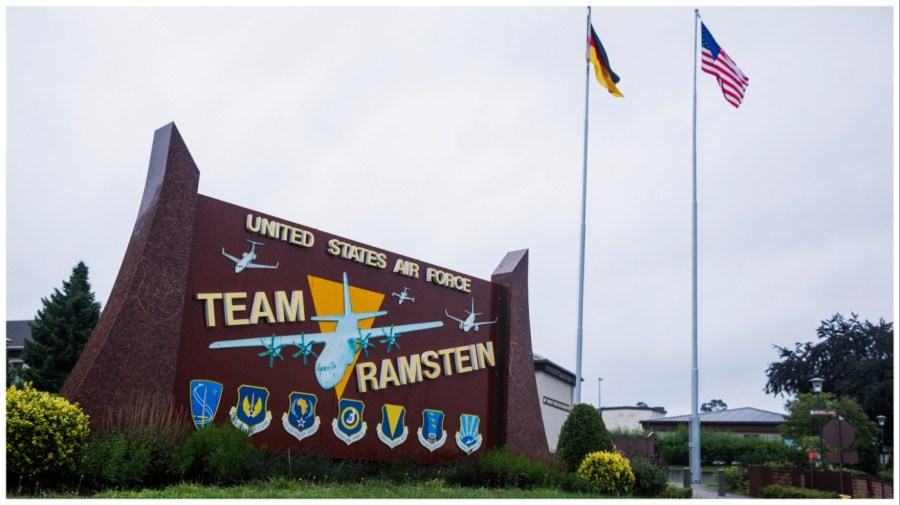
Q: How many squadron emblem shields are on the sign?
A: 7